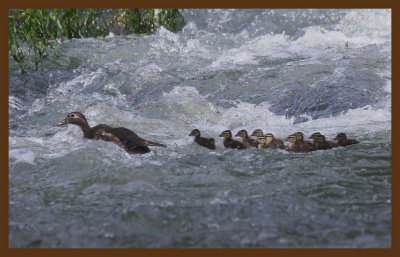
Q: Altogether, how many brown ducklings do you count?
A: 11